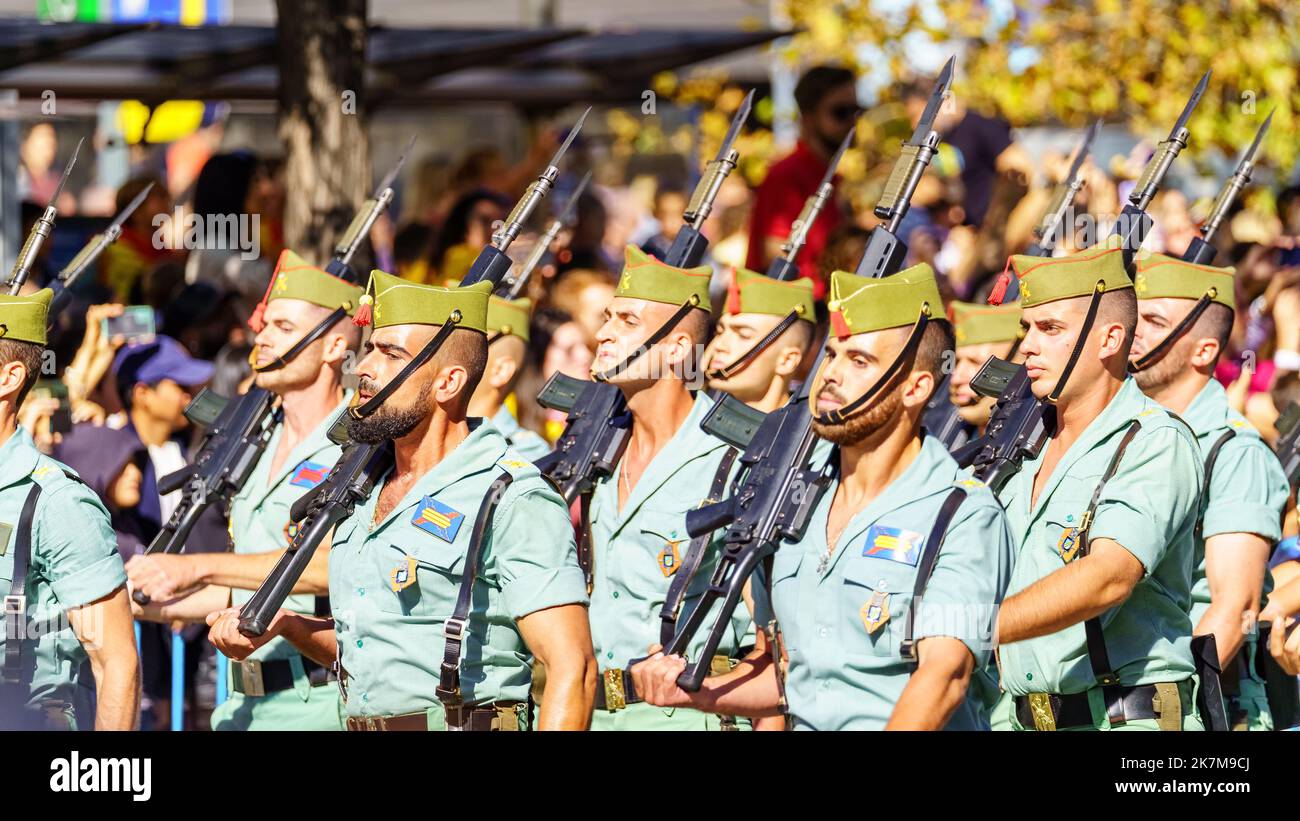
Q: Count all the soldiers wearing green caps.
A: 10